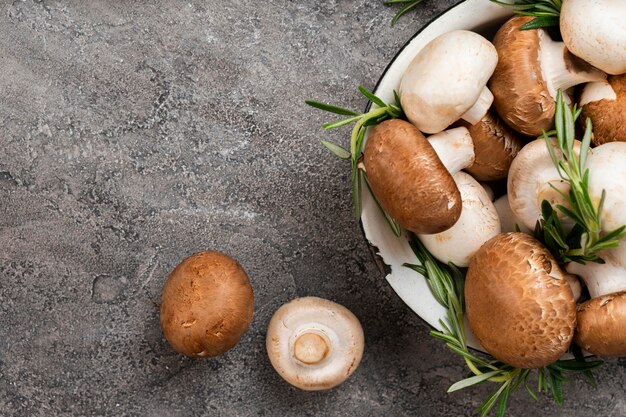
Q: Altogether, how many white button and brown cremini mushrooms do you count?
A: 13